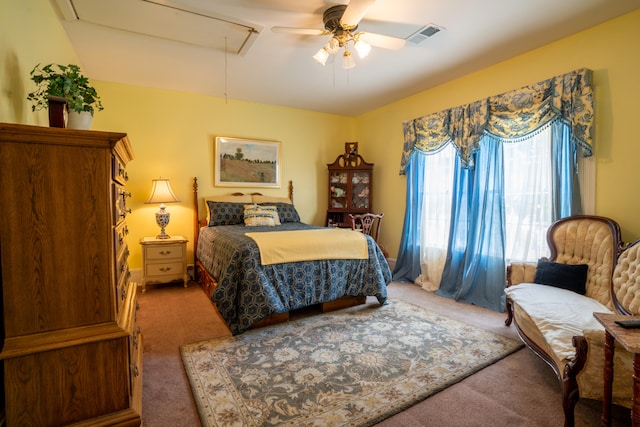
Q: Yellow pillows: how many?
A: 2